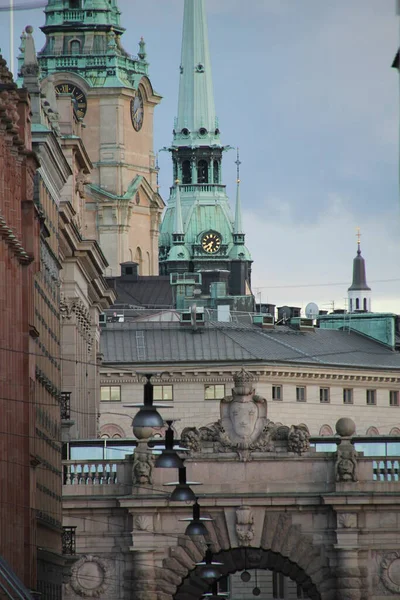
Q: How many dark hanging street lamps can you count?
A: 6